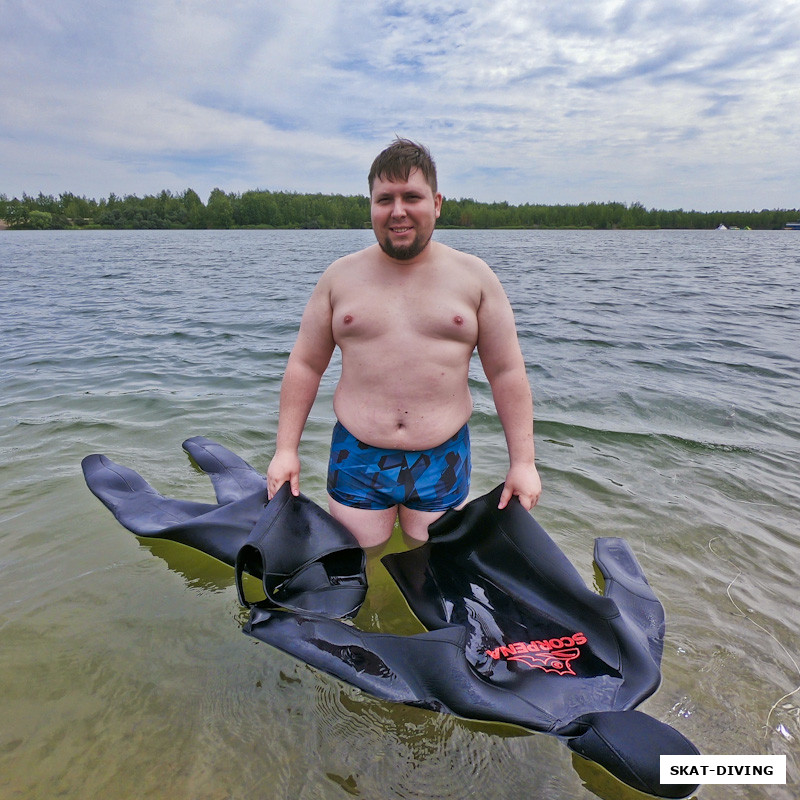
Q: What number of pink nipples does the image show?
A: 2